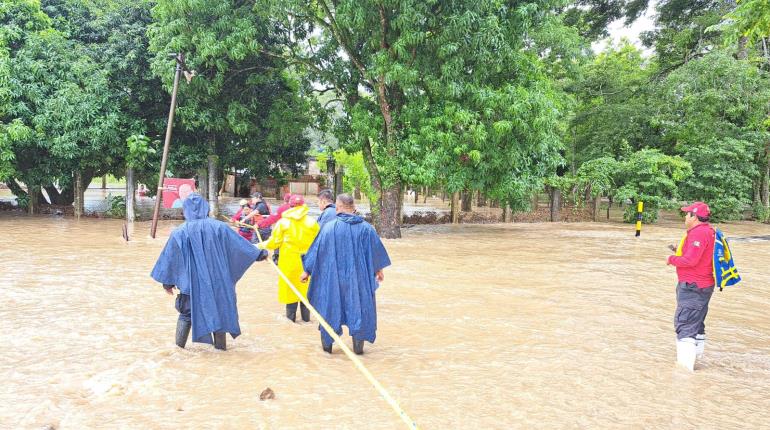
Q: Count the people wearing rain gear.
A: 4